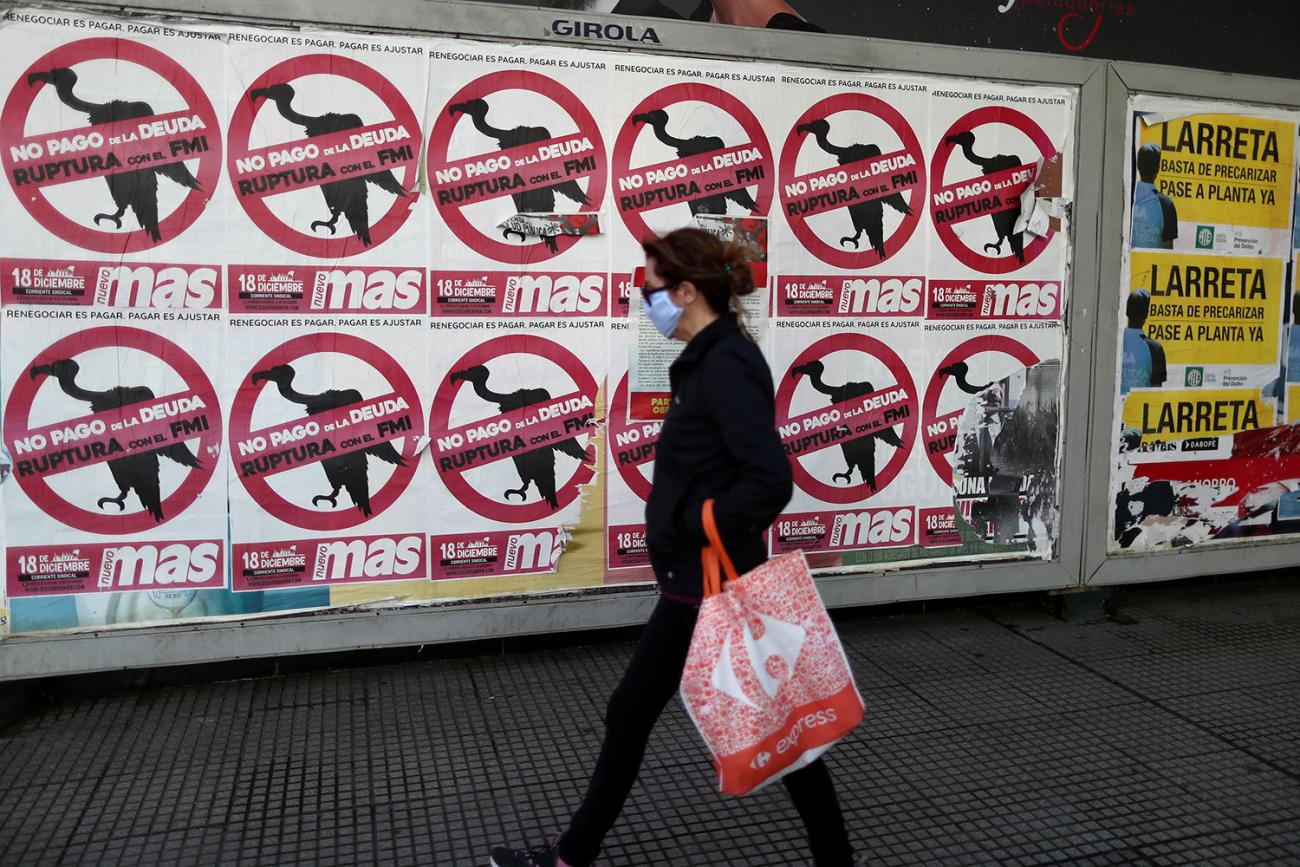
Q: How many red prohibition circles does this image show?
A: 12